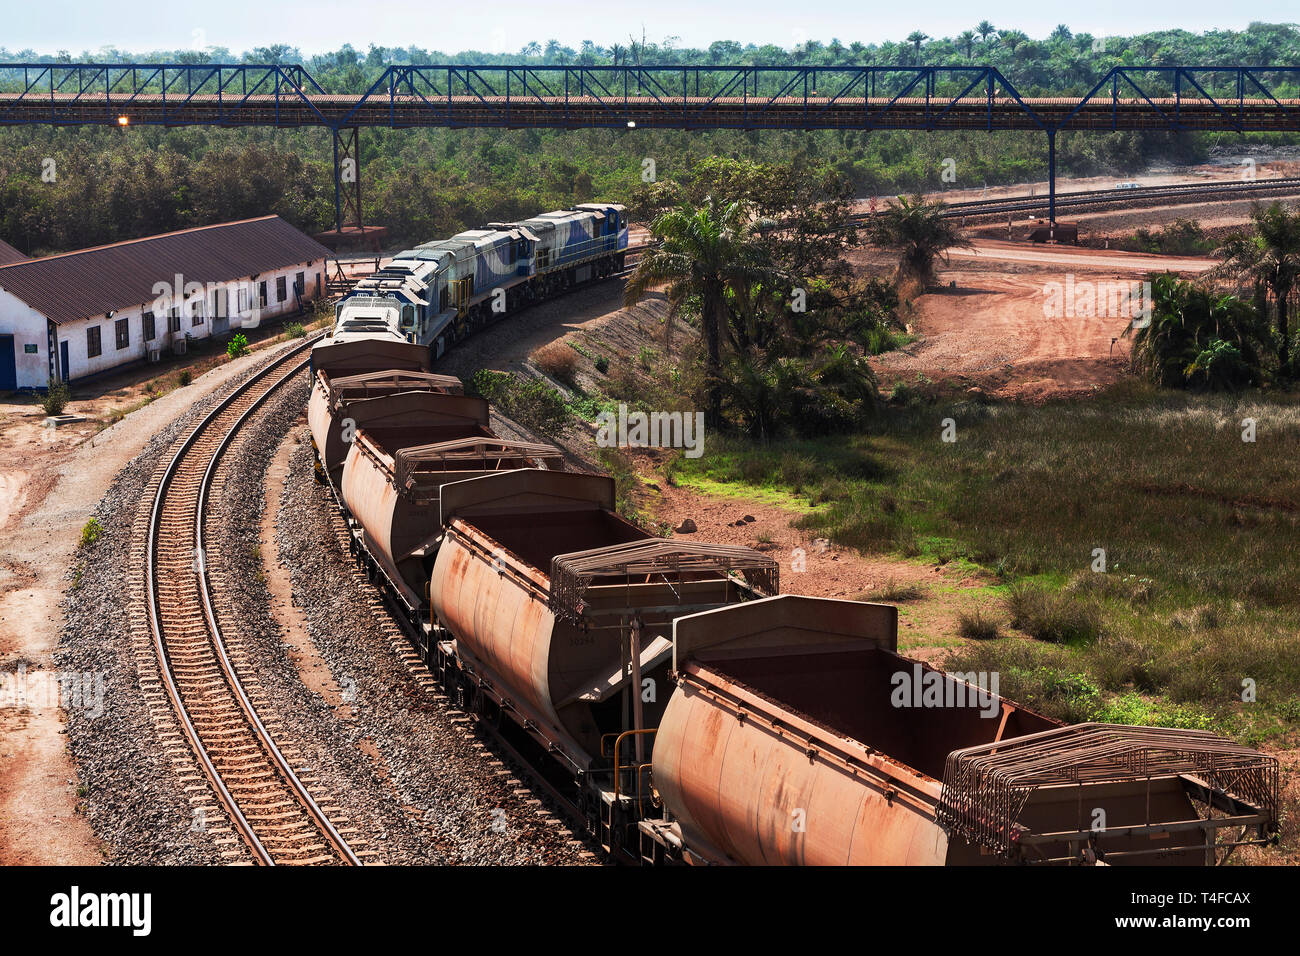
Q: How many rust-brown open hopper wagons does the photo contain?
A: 4